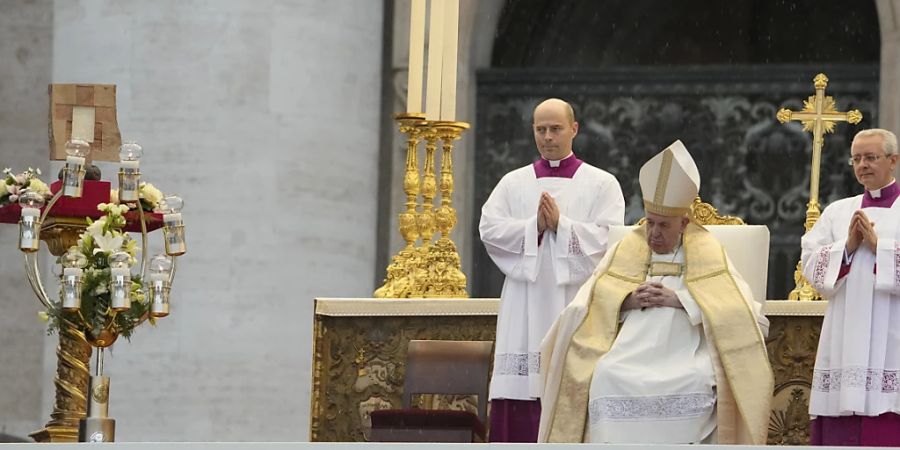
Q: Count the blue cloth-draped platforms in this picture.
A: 0